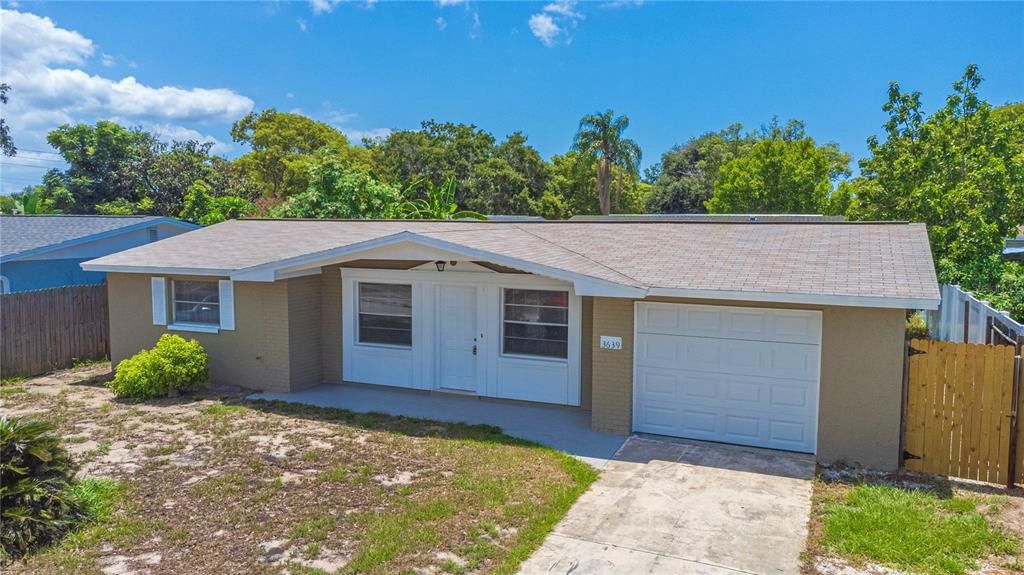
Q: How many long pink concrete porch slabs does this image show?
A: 0